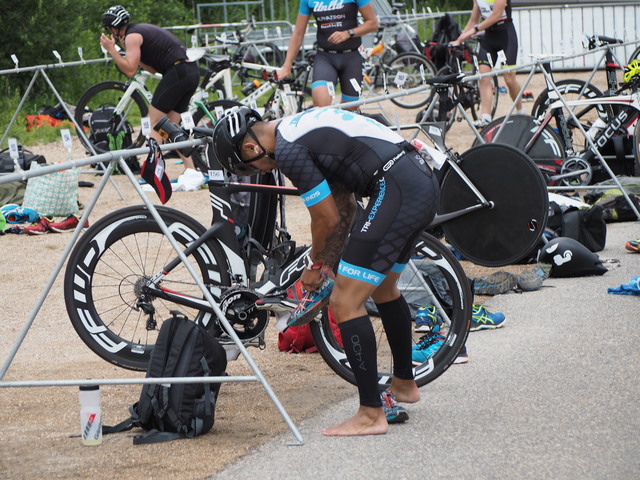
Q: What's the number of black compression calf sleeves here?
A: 2